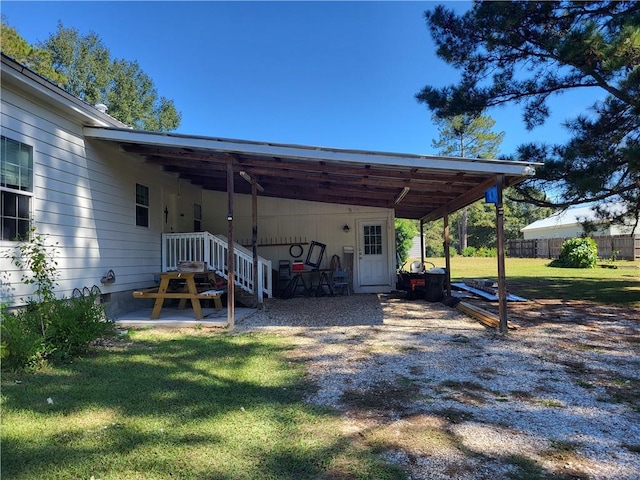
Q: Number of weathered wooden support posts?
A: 5